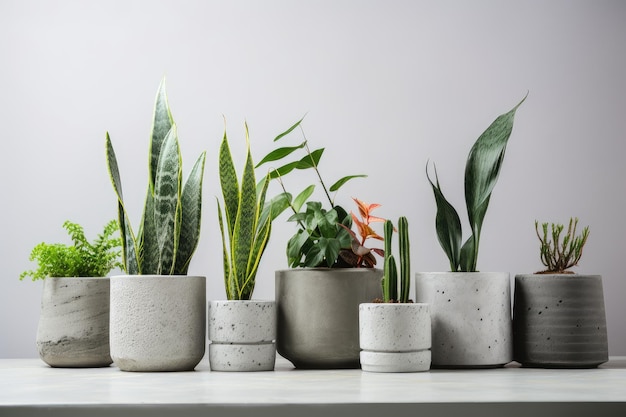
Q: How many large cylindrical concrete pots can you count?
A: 5